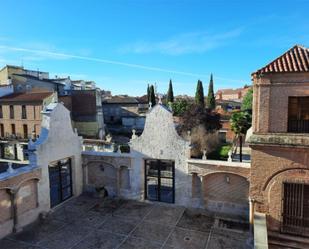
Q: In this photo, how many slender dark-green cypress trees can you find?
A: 5